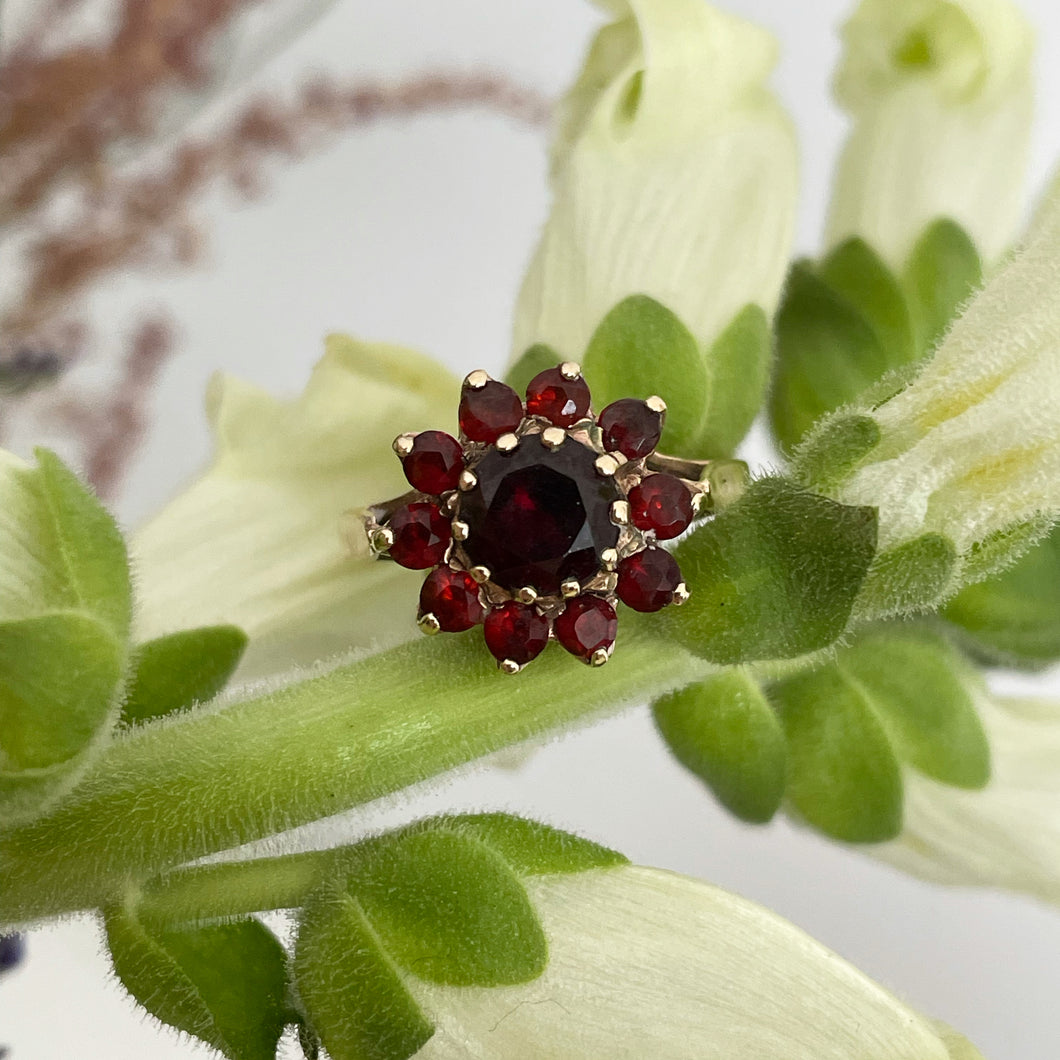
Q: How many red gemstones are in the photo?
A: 11